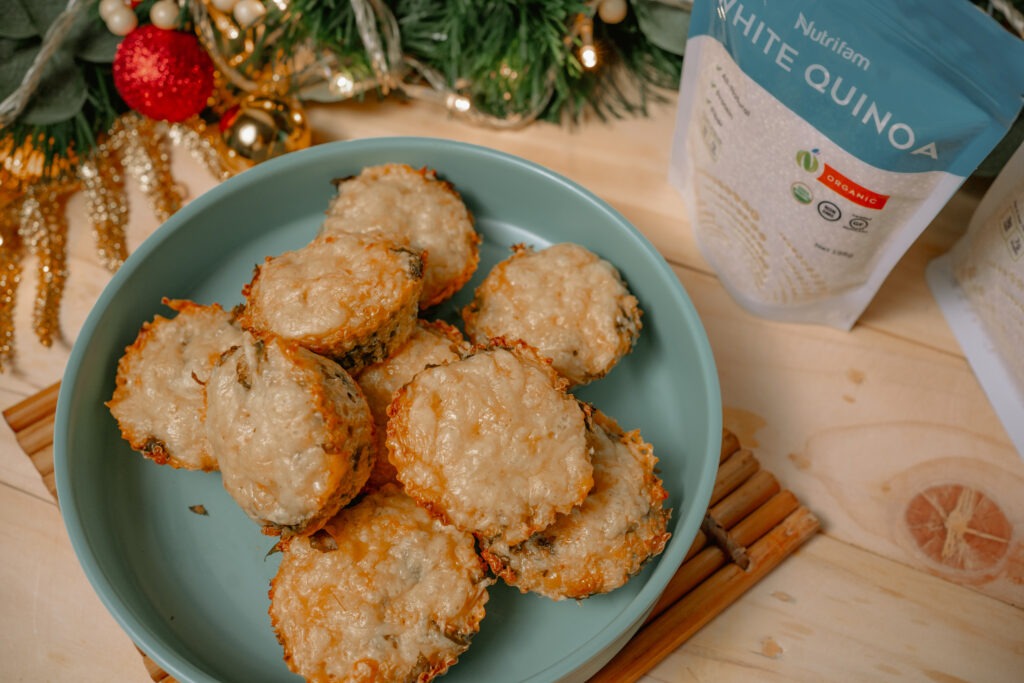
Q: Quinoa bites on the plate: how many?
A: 9